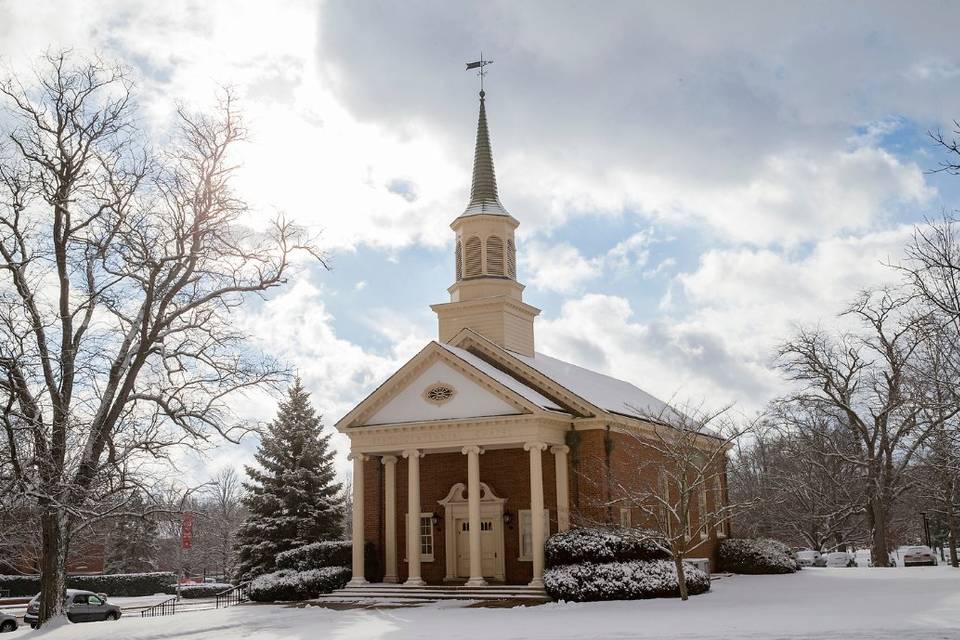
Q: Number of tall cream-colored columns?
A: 6